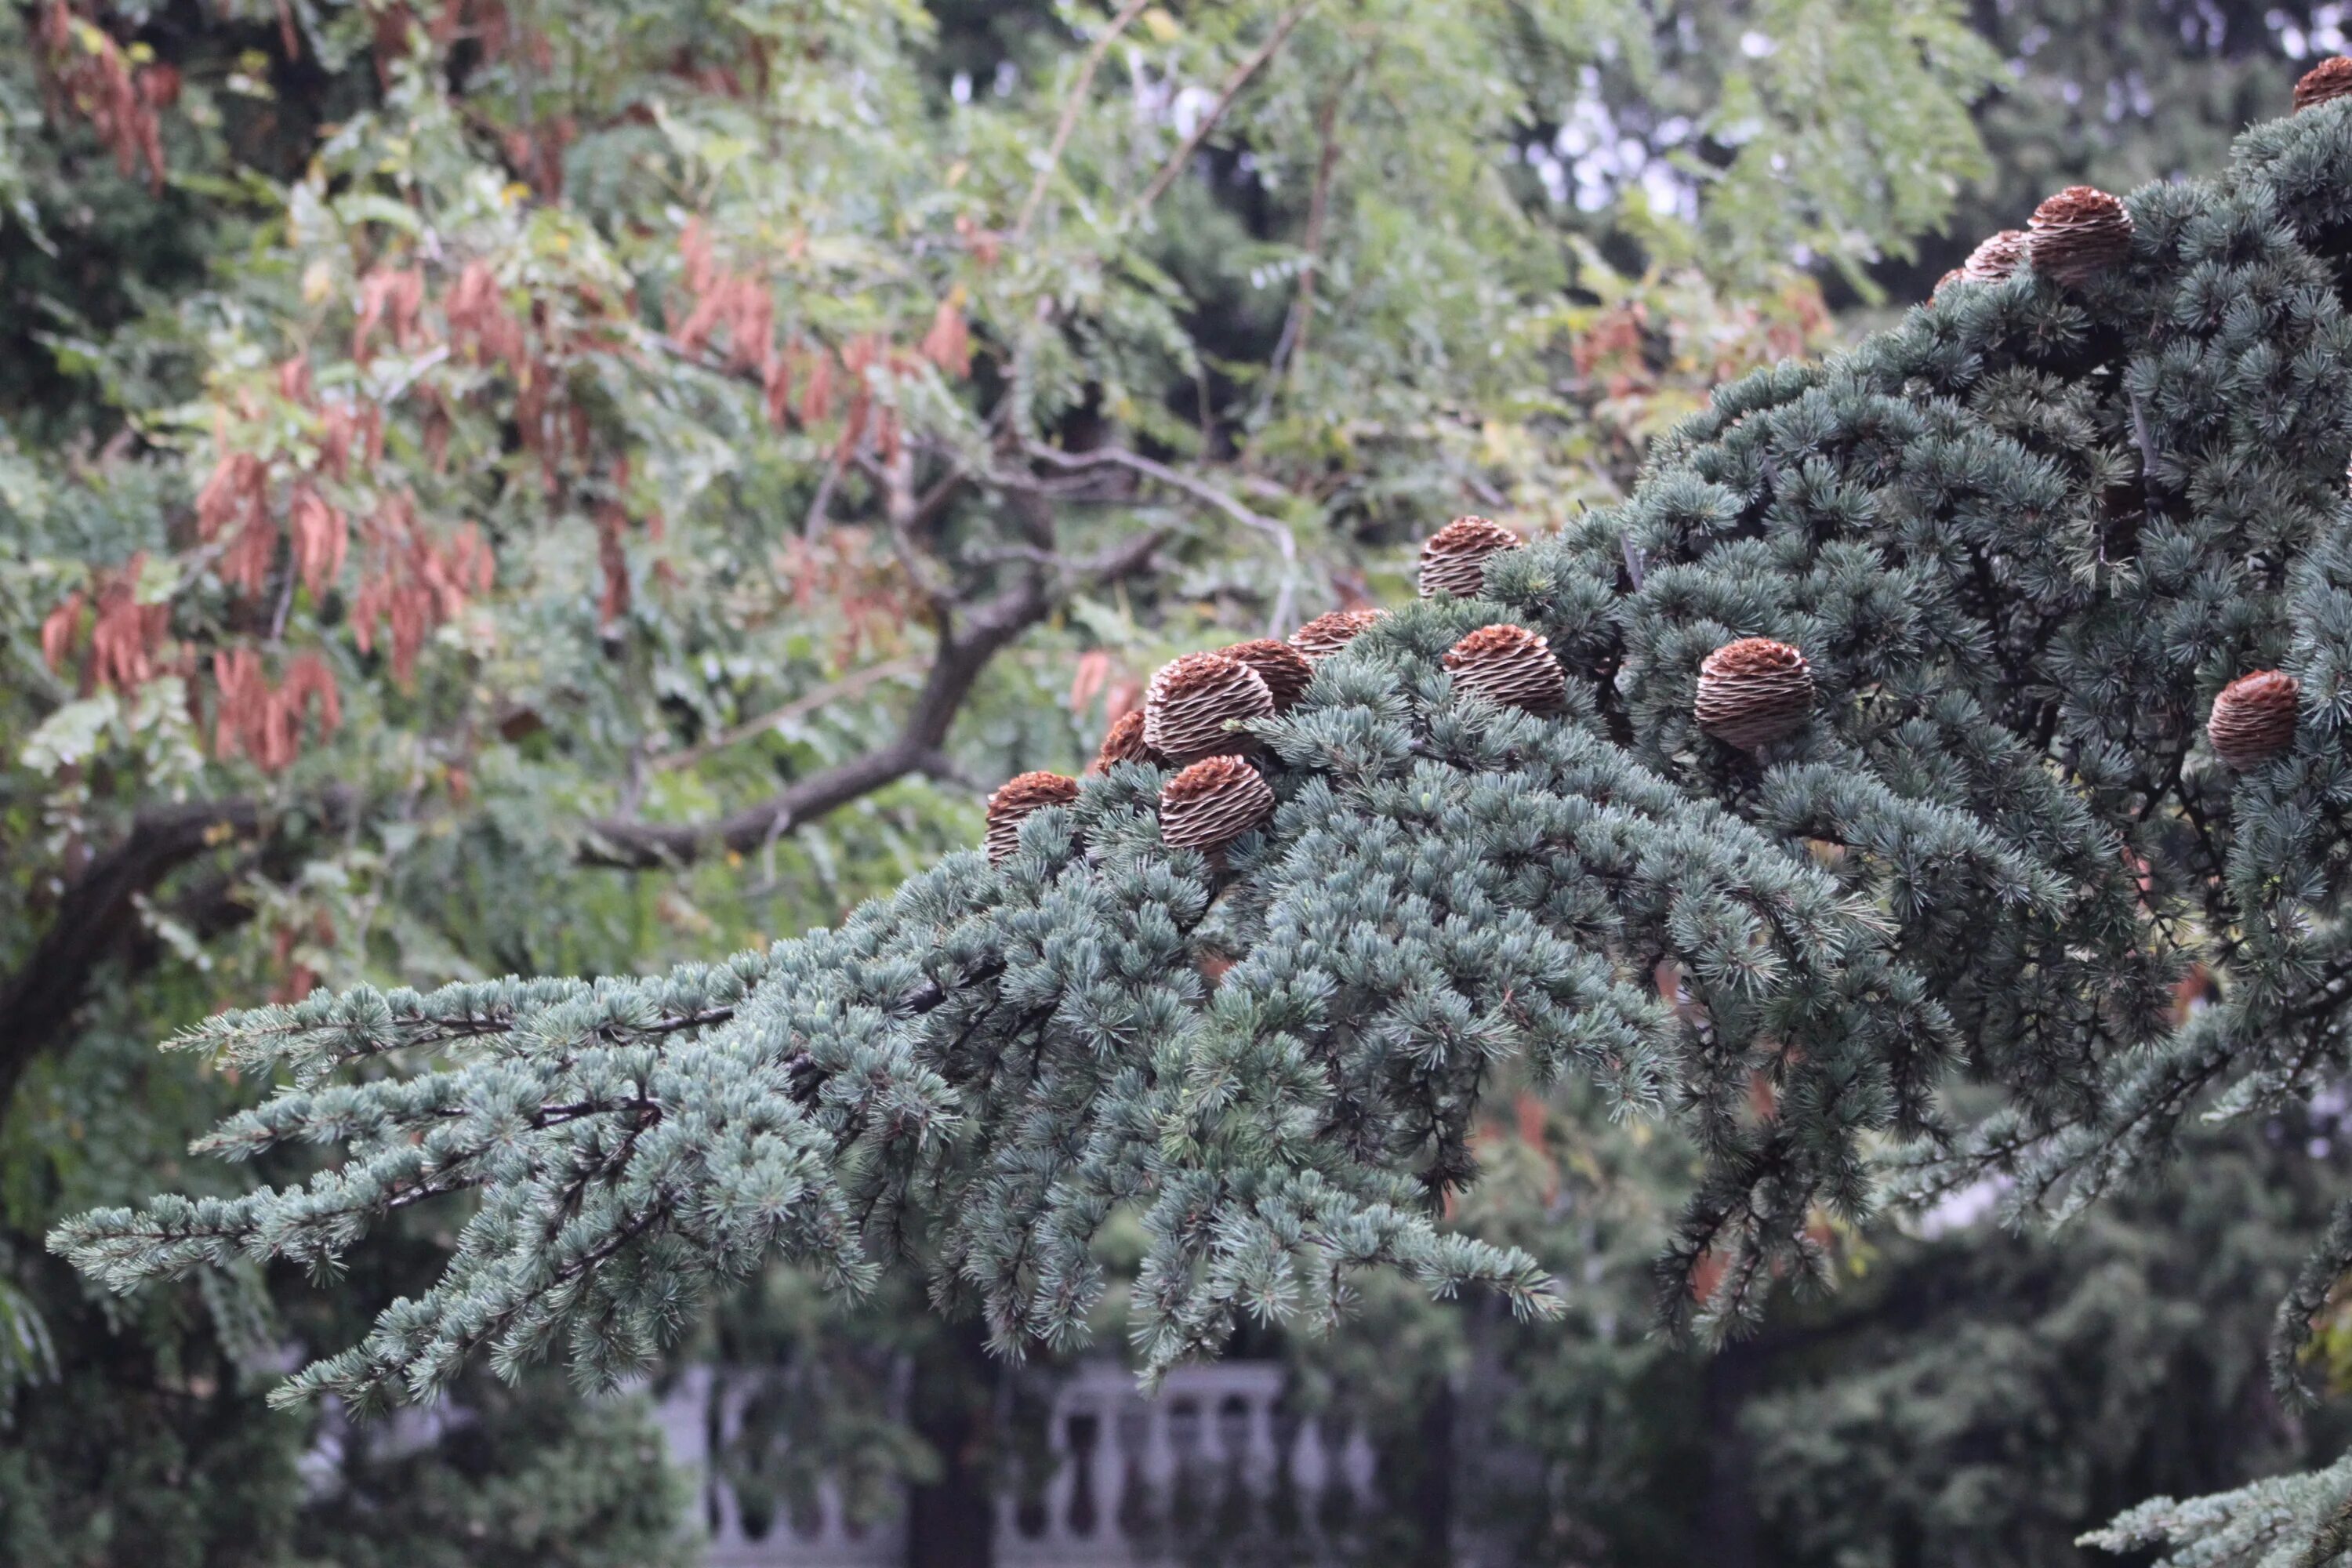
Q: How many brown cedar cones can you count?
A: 14